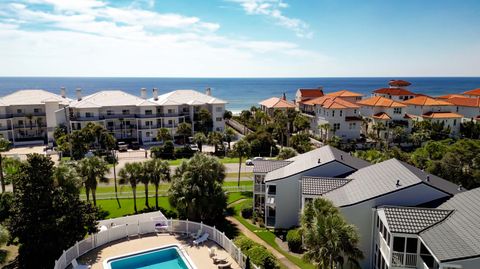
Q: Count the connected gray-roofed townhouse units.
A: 3